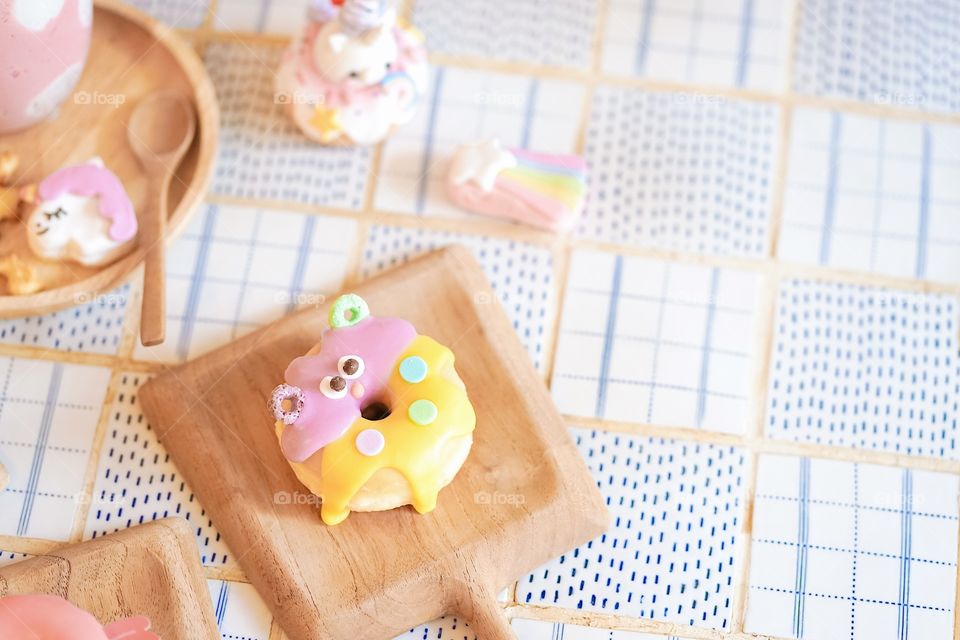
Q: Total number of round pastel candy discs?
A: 3